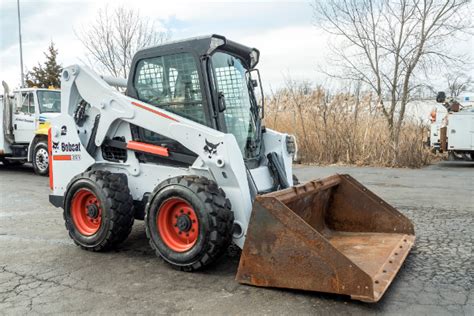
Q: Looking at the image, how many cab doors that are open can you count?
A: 0